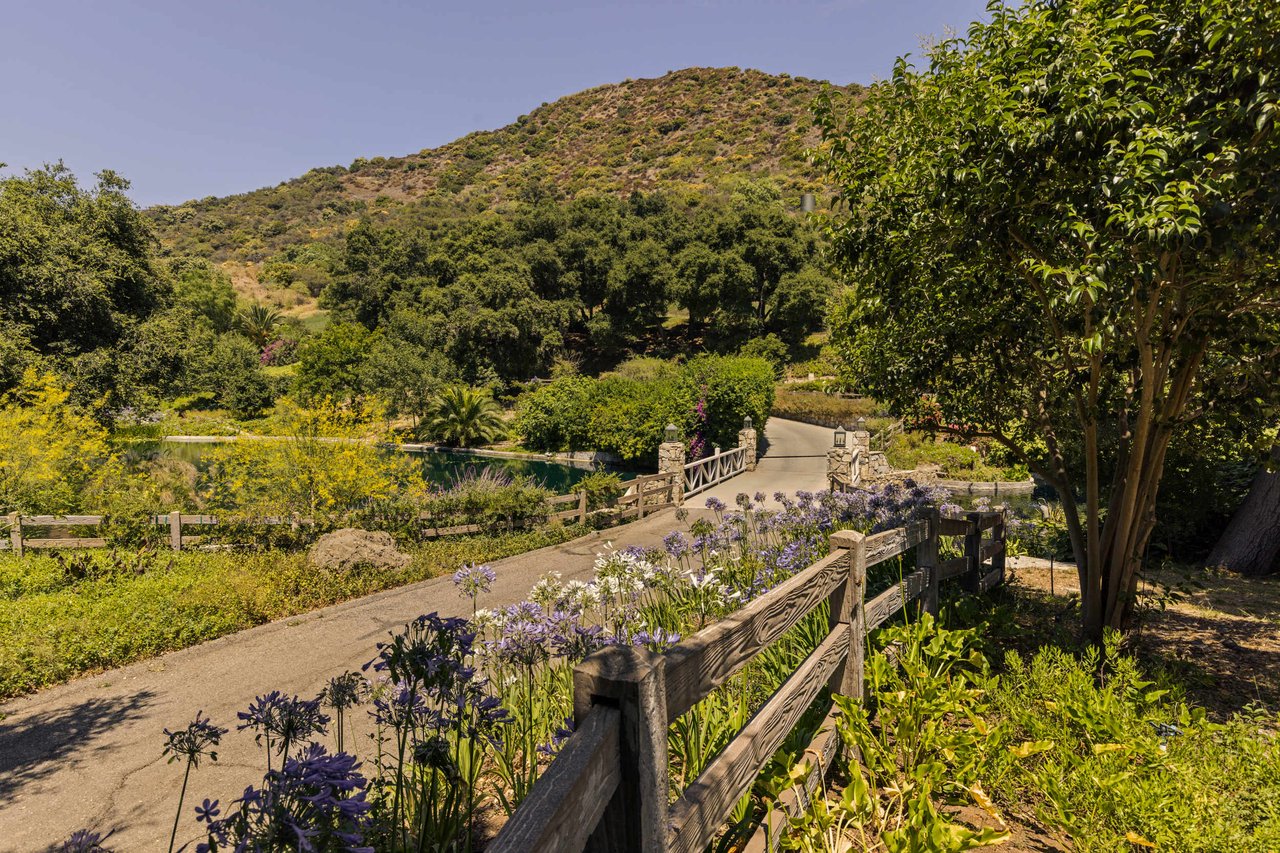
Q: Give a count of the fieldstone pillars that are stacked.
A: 4